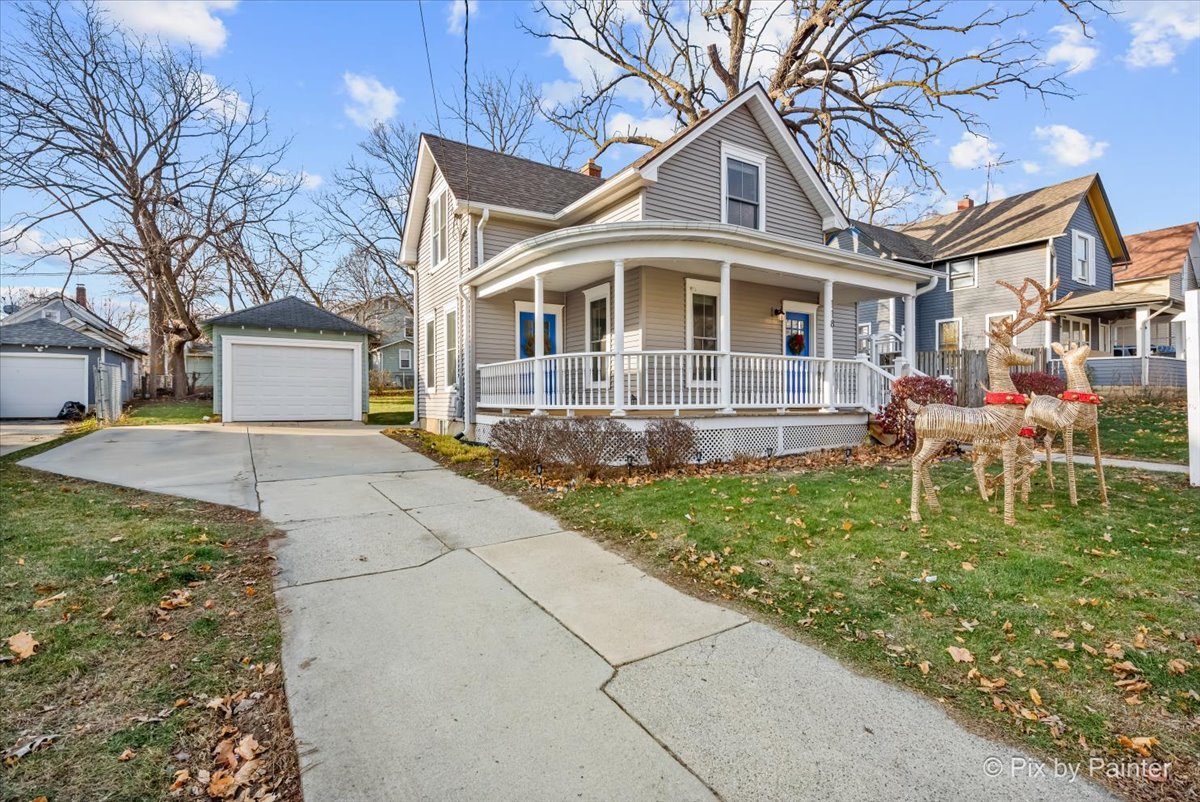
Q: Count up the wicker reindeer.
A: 3